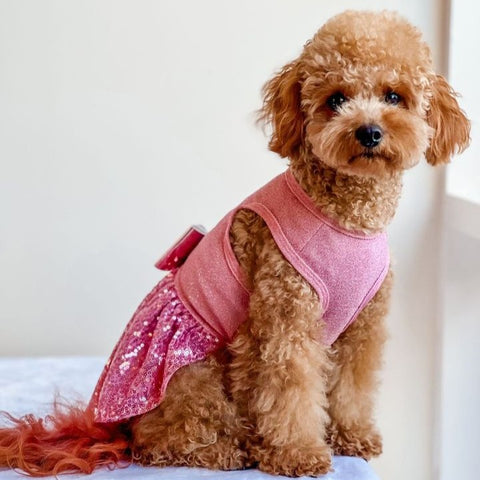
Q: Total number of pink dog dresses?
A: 1